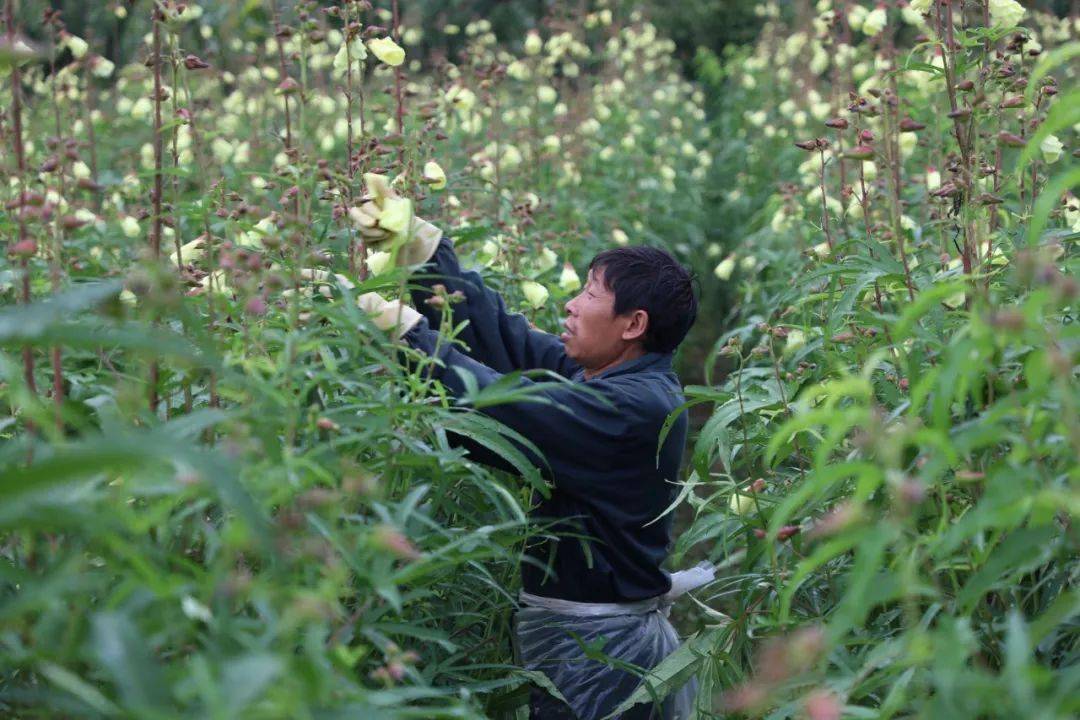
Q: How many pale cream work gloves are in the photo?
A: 2